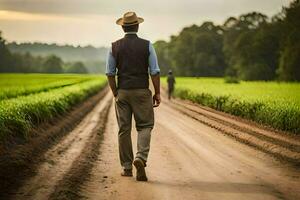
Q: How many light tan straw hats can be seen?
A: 1